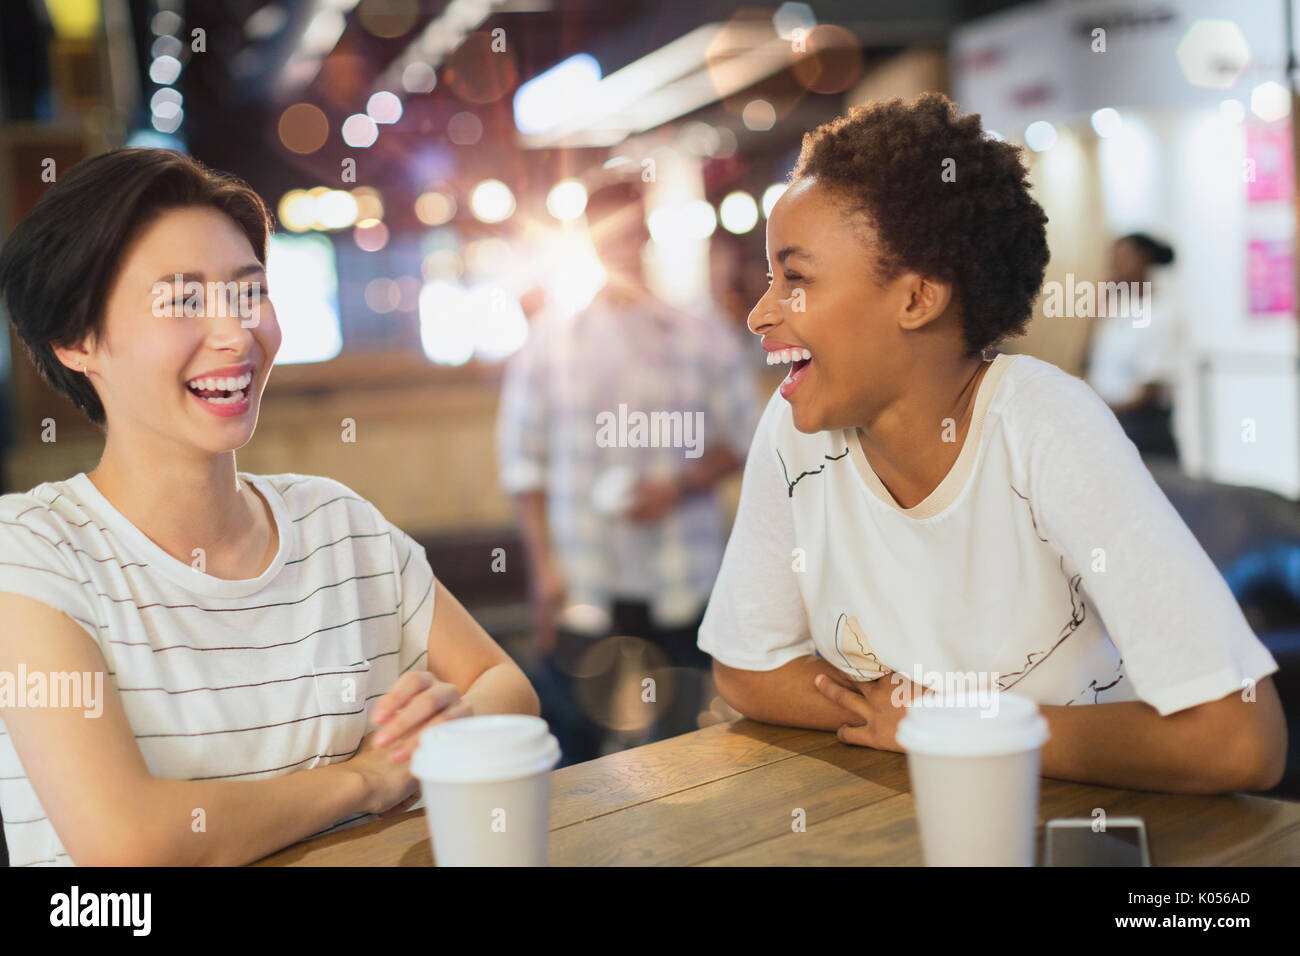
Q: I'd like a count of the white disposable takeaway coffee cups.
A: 2